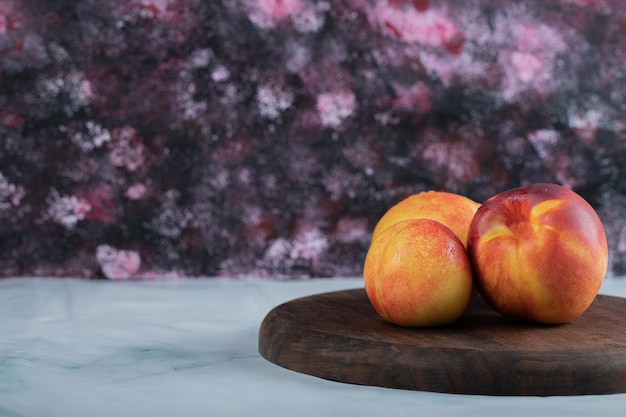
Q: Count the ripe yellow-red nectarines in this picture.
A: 3